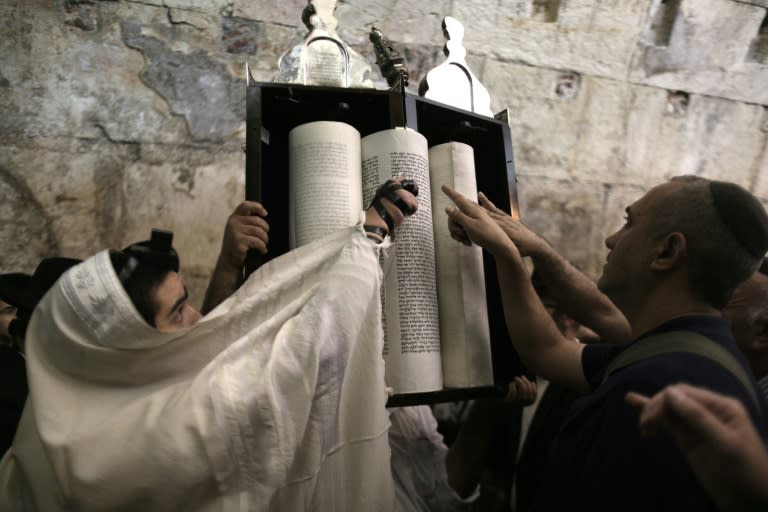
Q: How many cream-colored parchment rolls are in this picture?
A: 3